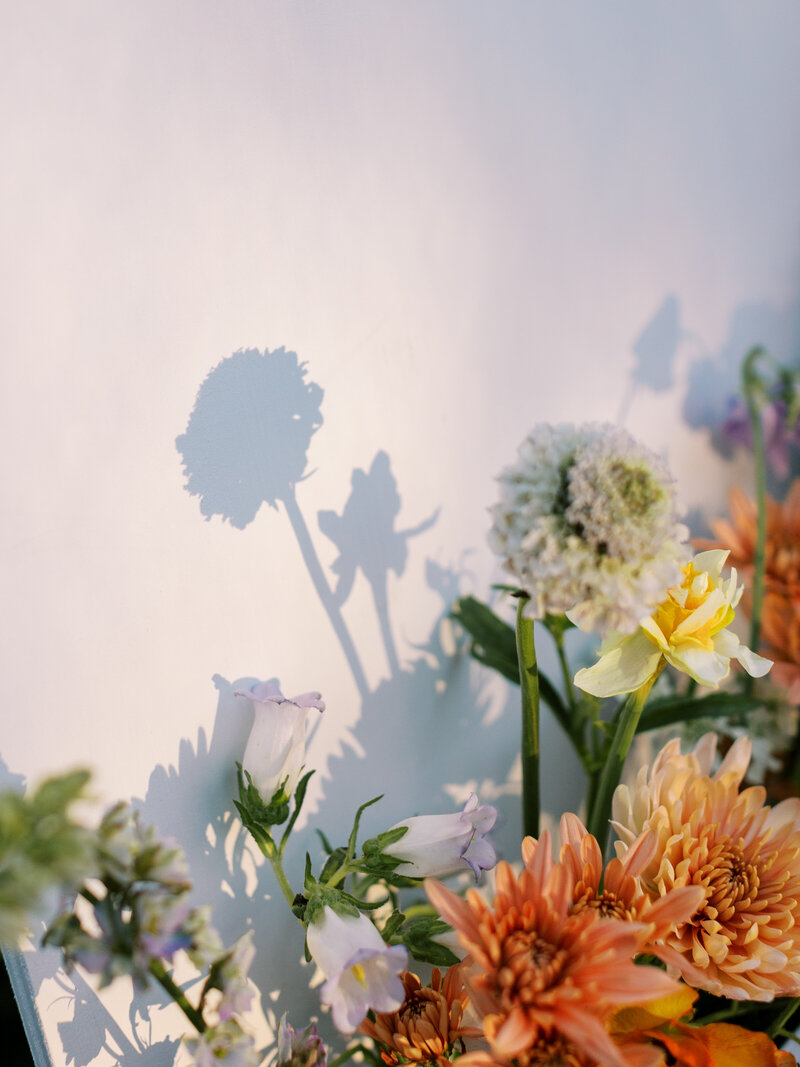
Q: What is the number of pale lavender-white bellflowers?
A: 3